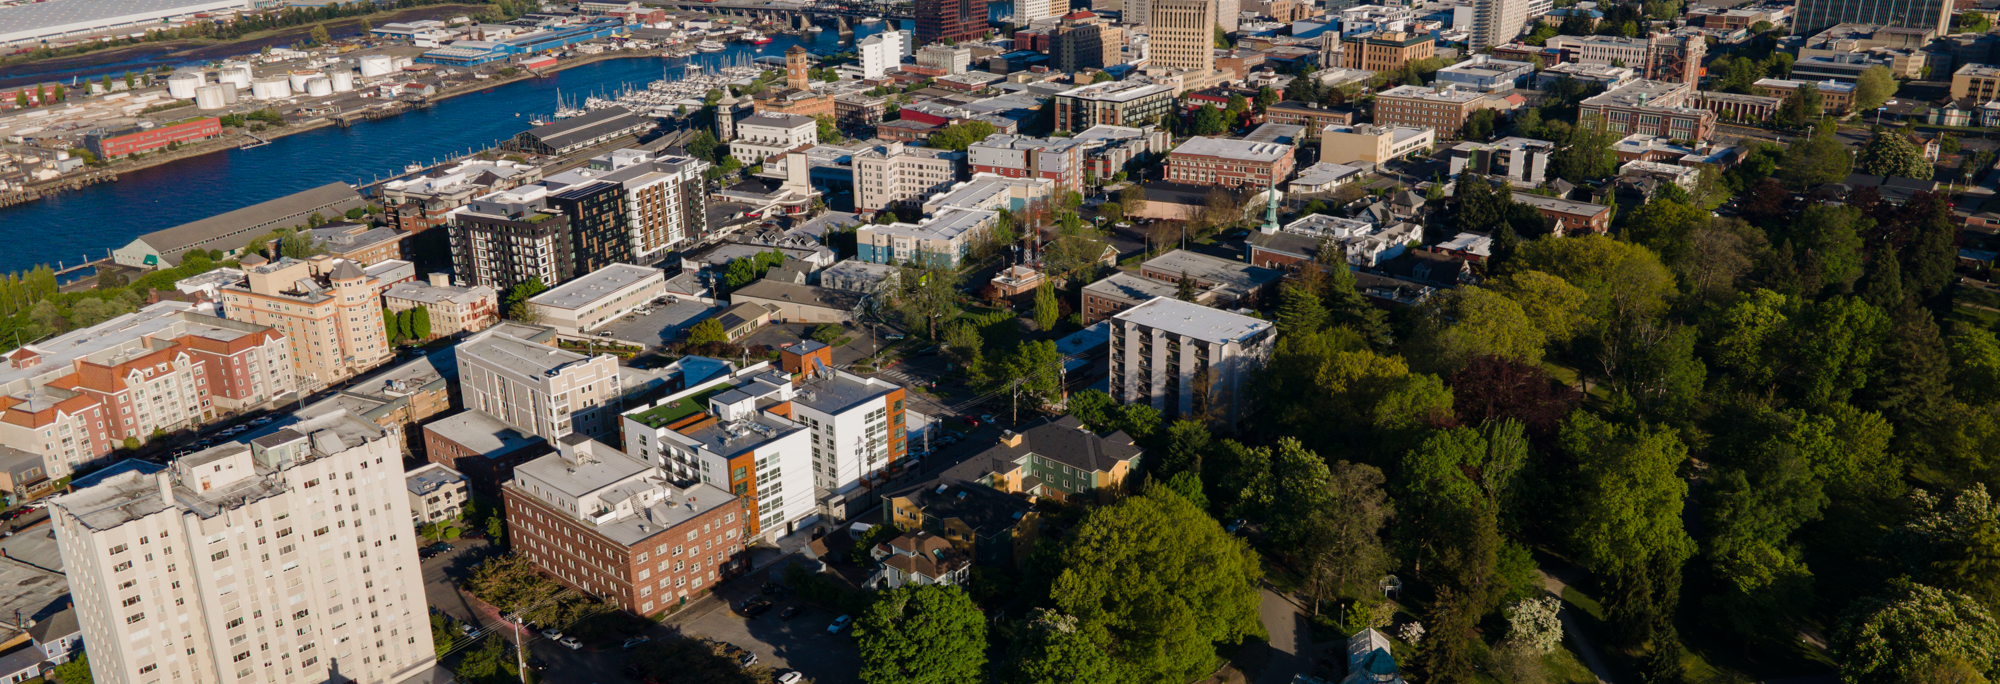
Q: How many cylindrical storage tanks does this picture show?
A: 12